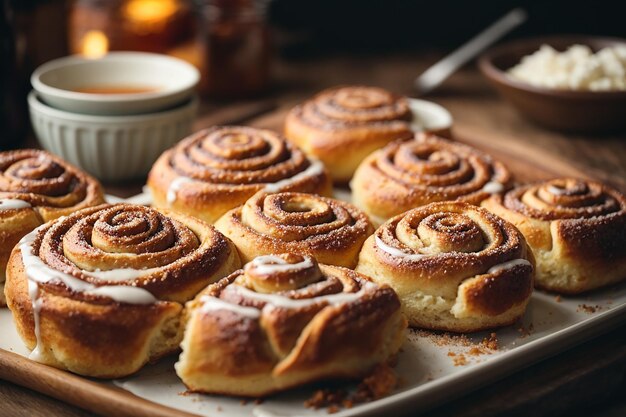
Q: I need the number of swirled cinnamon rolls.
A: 9